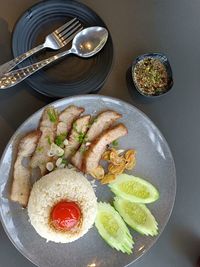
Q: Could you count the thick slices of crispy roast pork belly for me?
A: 6